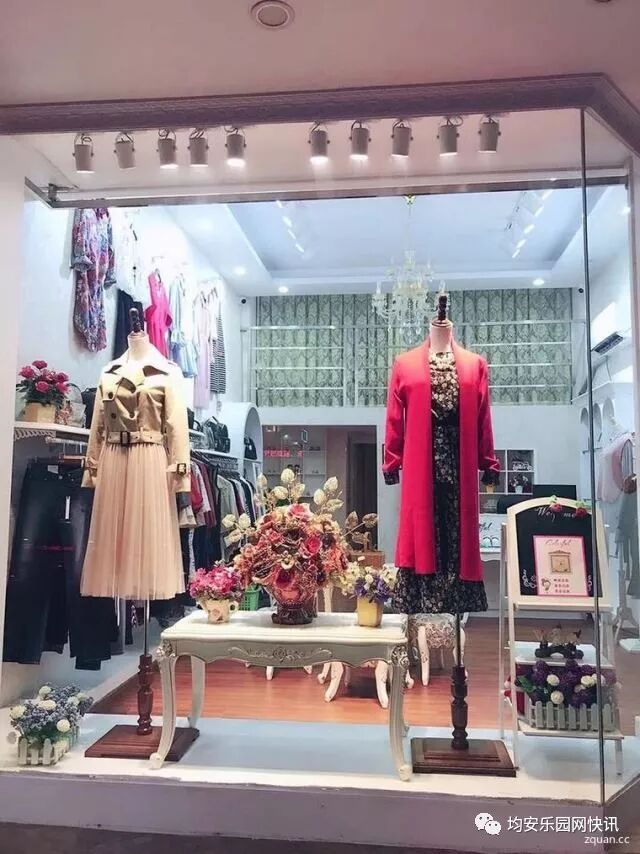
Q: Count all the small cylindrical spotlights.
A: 10